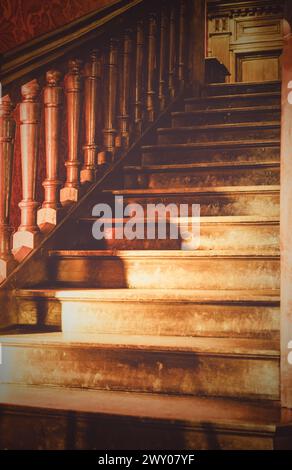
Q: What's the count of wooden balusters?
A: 12